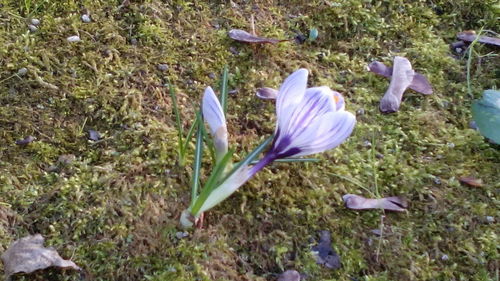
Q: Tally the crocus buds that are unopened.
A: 1